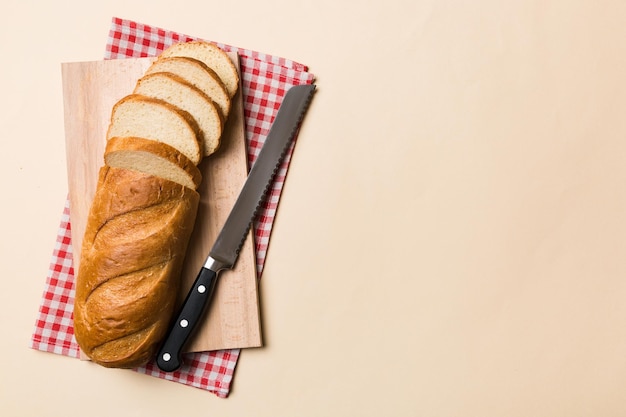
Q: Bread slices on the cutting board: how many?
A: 5